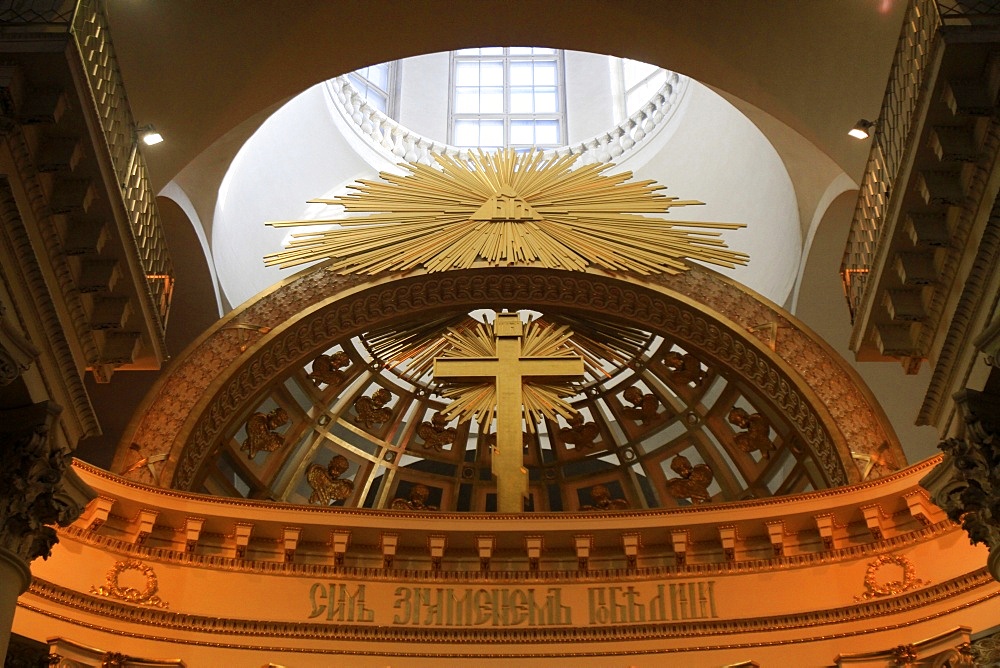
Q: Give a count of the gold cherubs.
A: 12